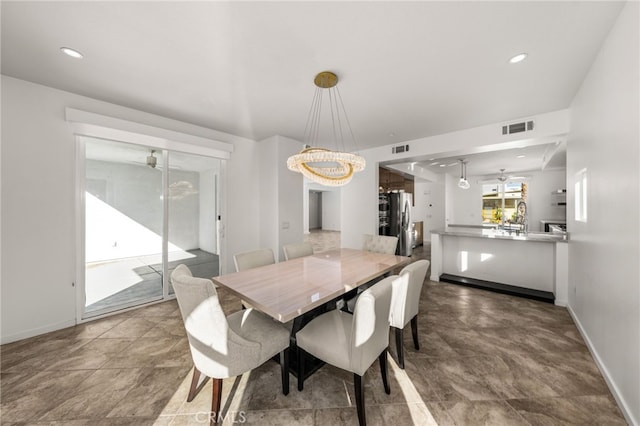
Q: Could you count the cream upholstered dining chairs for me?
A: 6